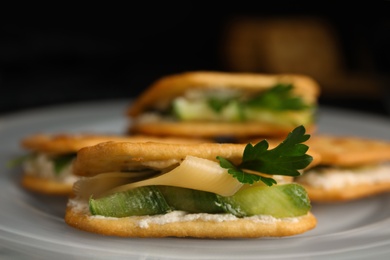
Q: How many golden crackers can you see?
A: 8